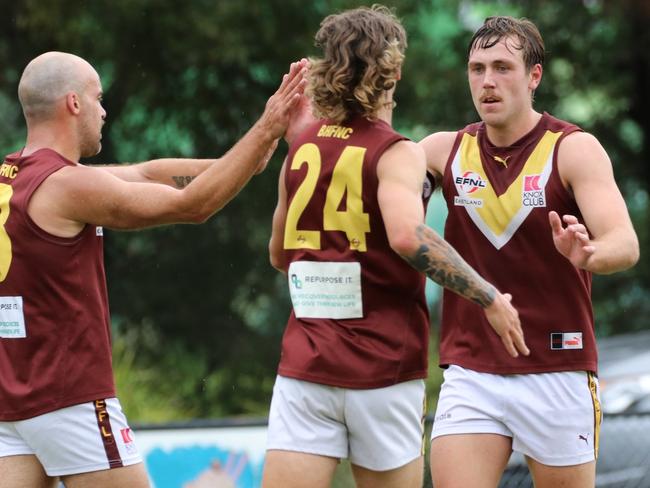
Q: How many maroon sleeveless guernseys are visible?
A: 3